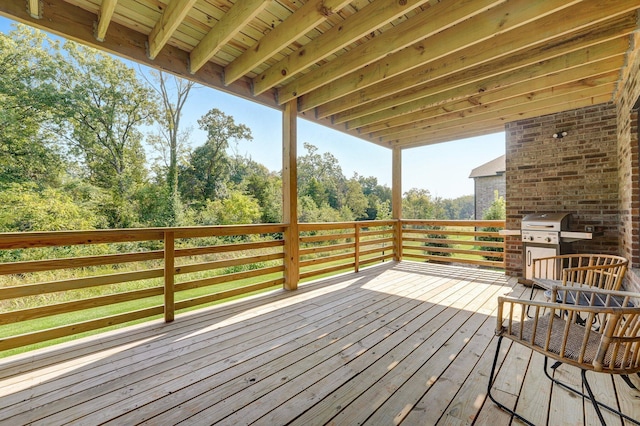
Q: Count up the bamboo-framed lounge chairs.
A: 2